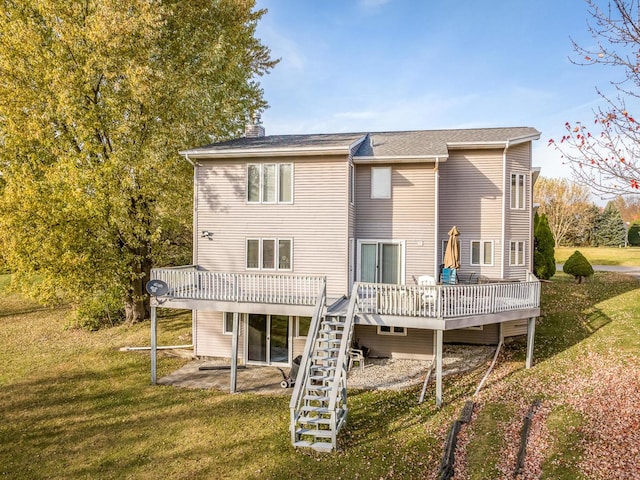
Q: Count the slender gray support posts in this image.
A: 4